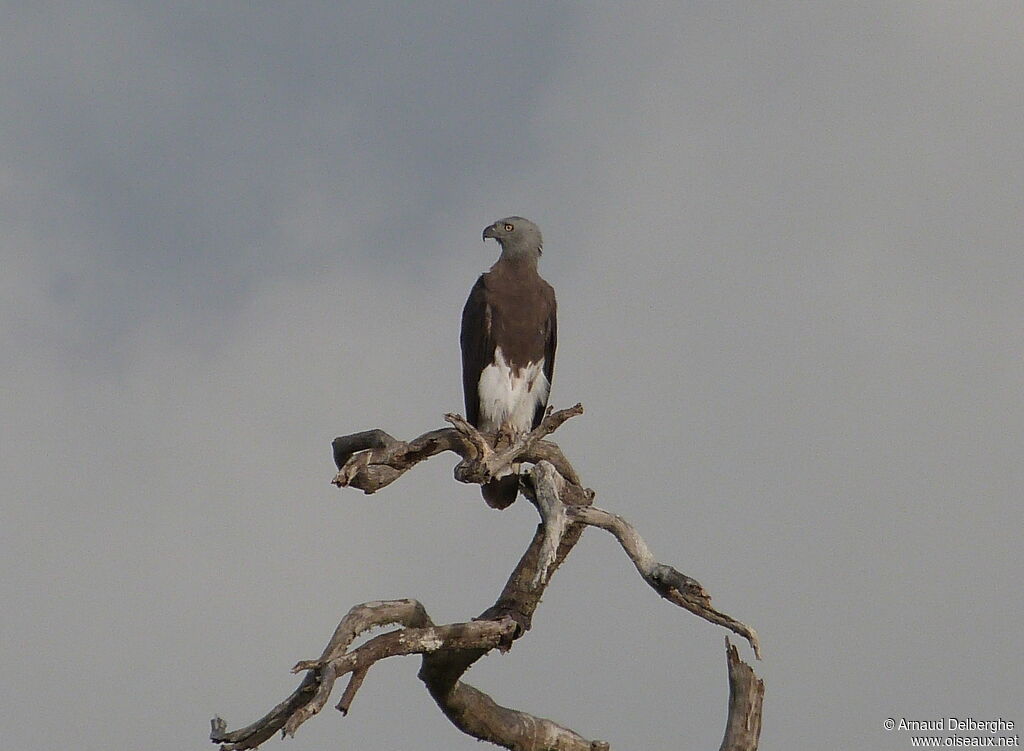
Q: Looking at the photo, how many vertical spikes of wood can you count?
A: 1